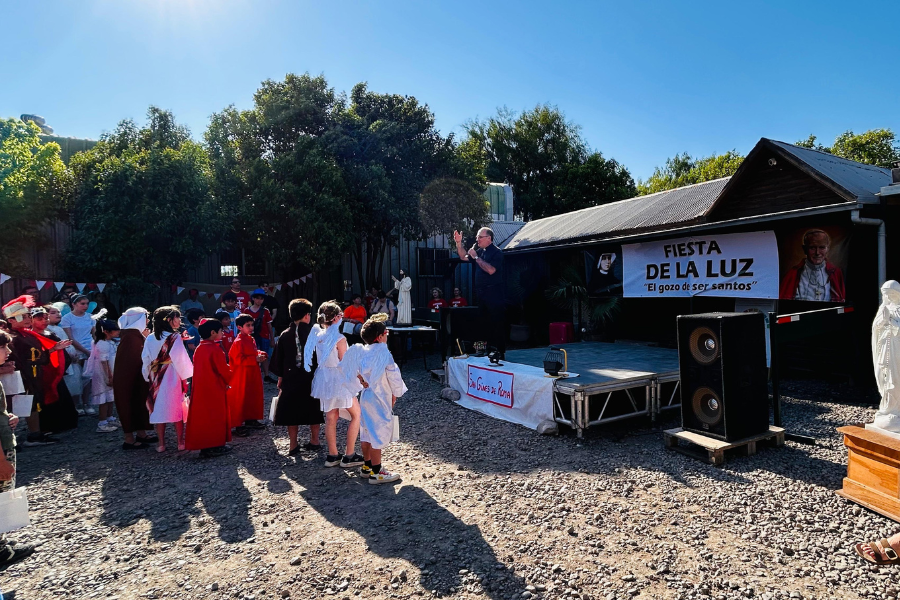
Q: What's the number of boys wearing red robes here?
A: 2